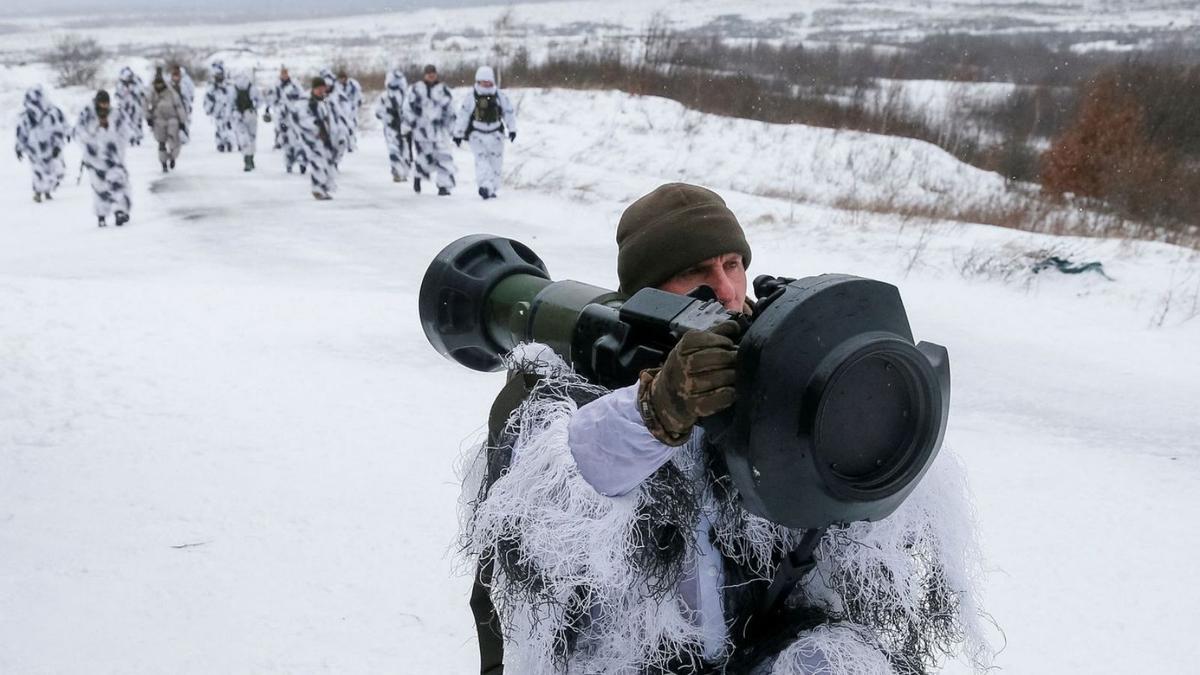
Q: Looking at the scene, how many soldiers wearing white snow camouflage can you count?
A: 14